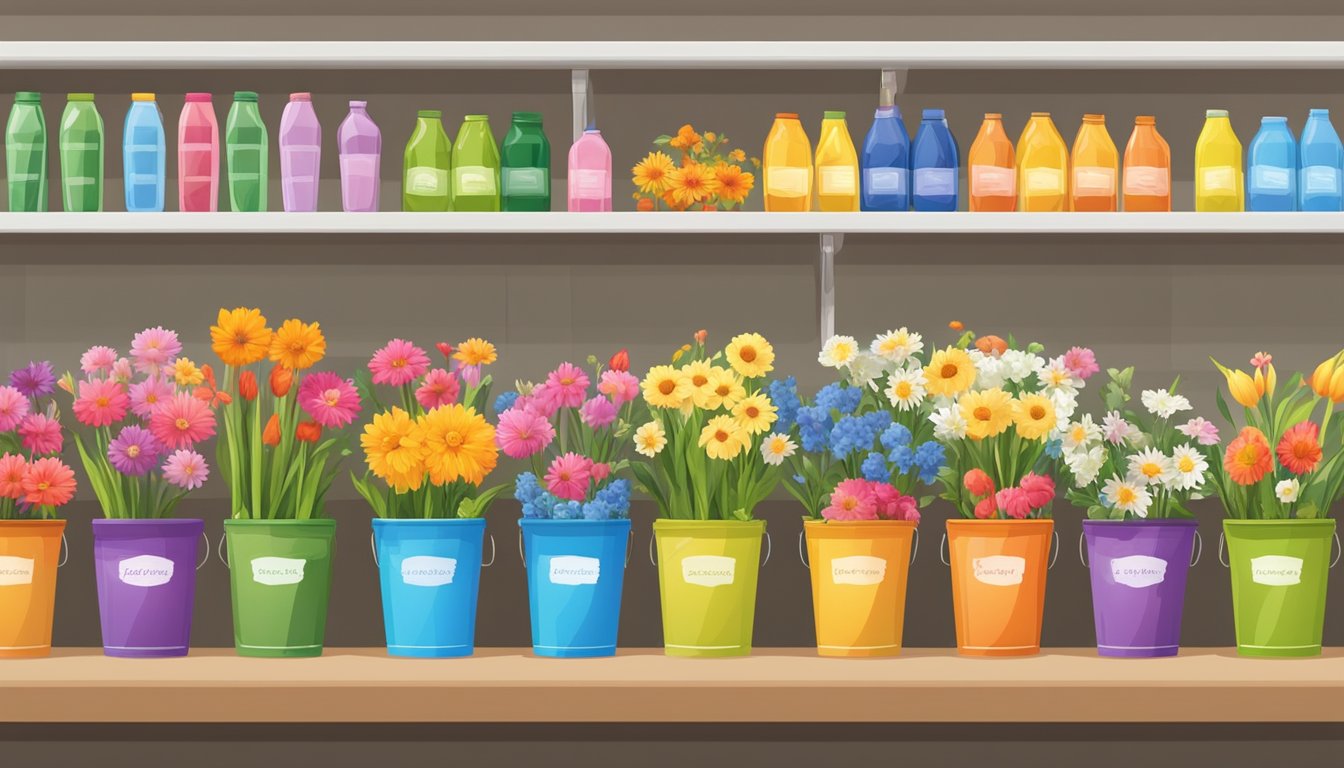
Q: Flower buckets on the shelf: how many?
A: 10